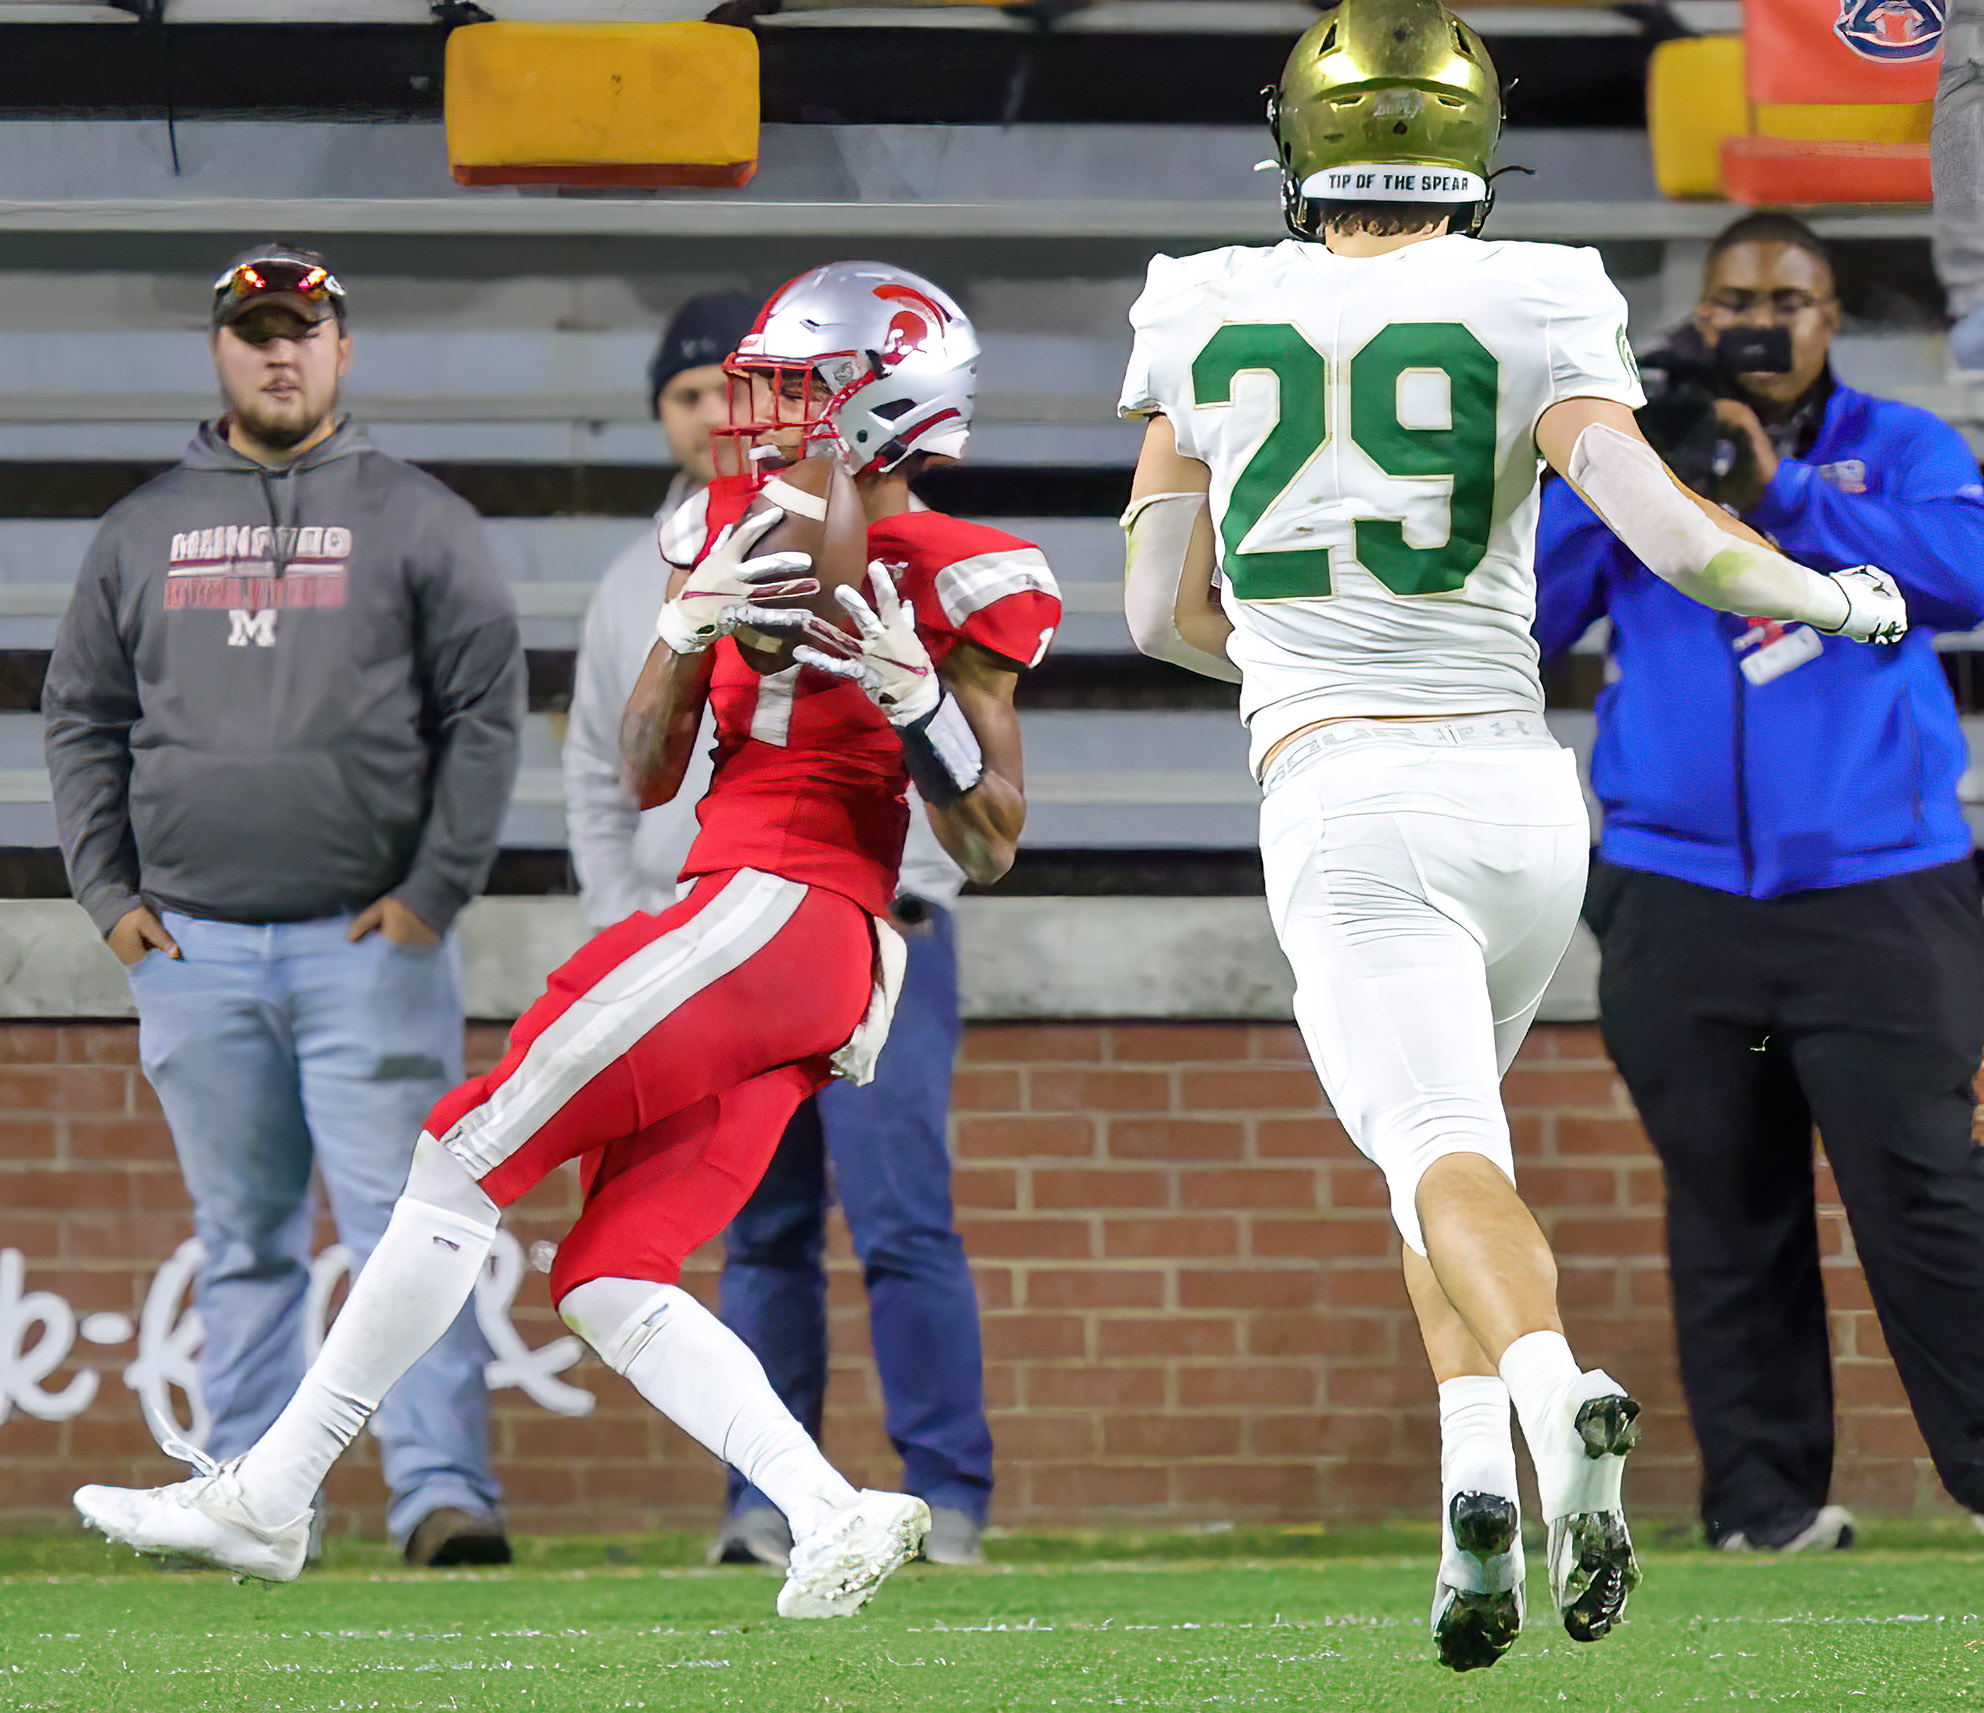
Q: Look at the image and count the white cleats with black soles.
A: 2